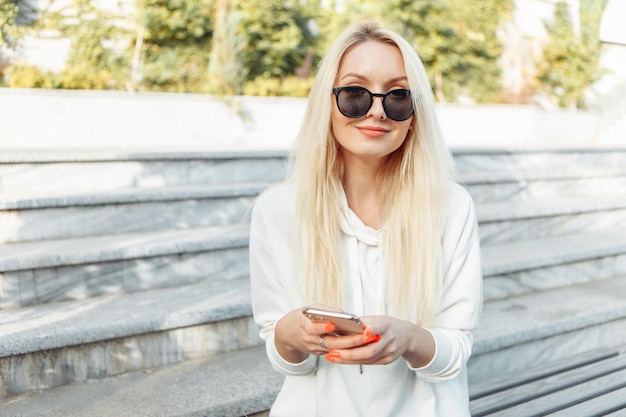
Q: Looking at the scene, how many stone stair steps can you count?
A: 5